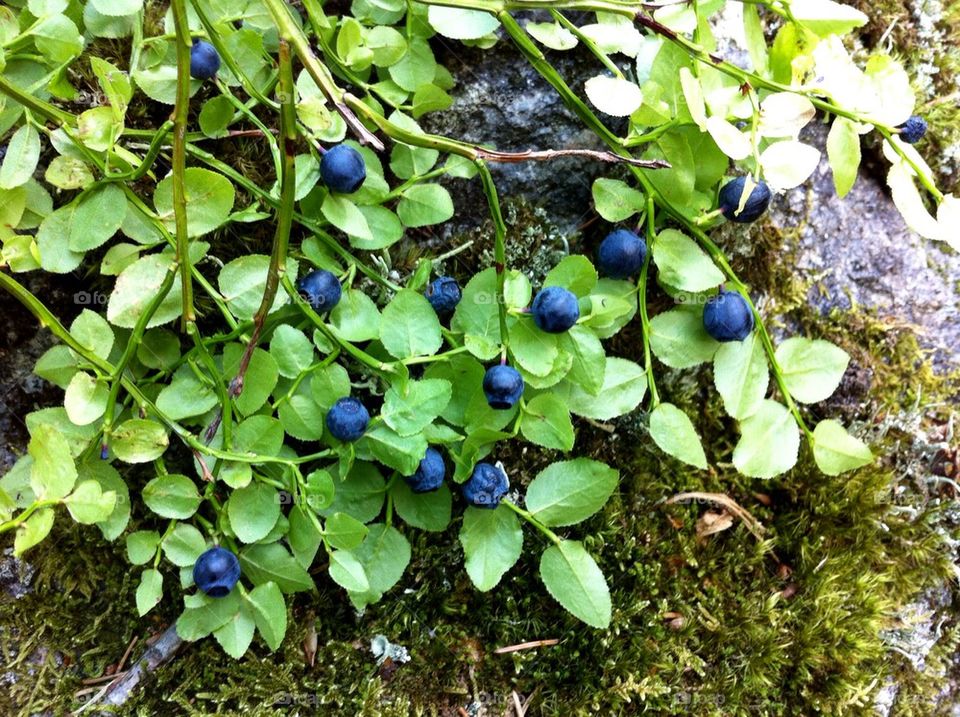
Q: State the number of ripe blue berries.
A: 14